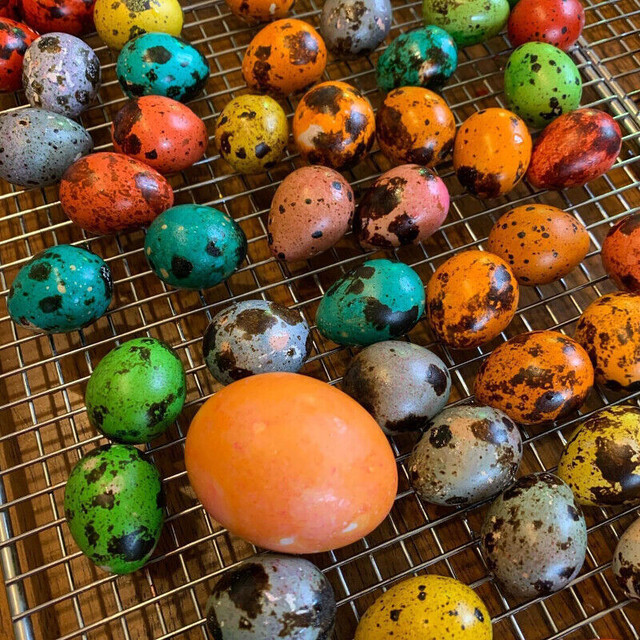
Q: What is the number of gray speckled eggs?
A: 9